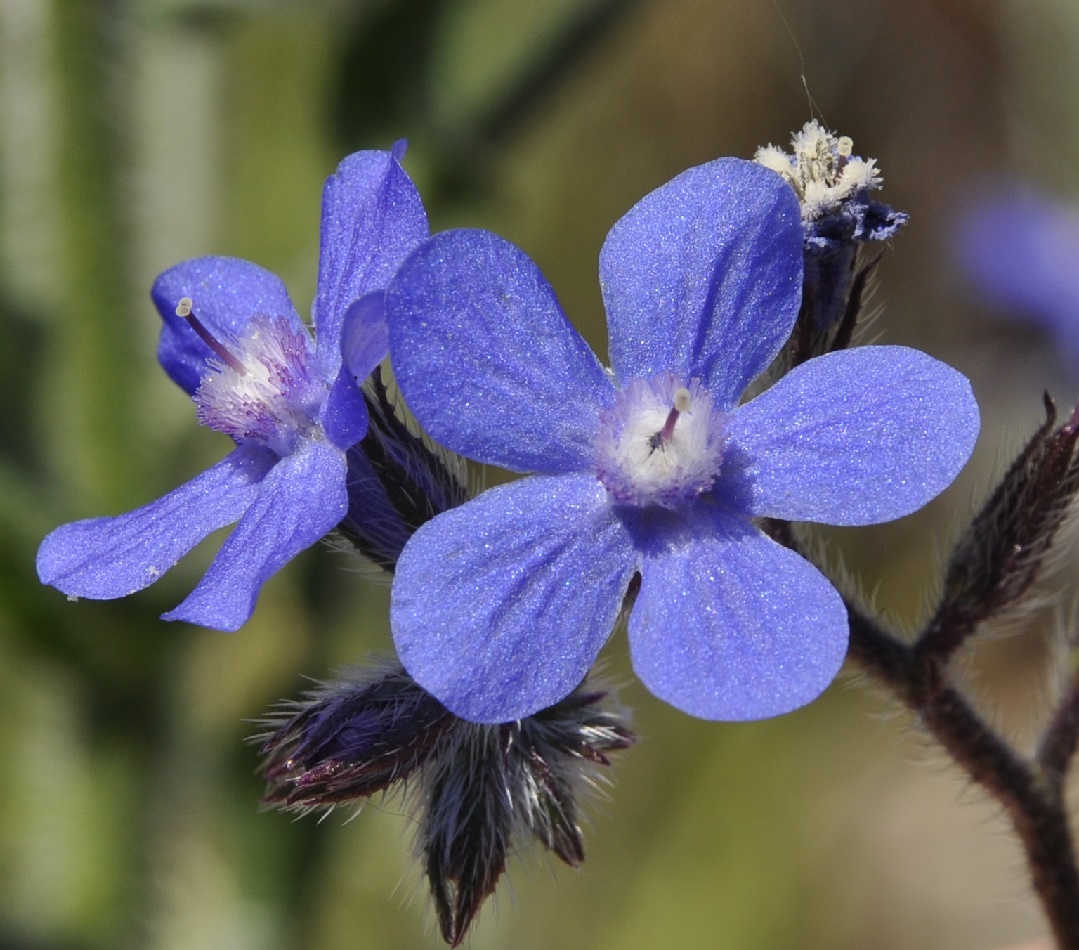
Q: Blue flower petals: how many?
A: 10